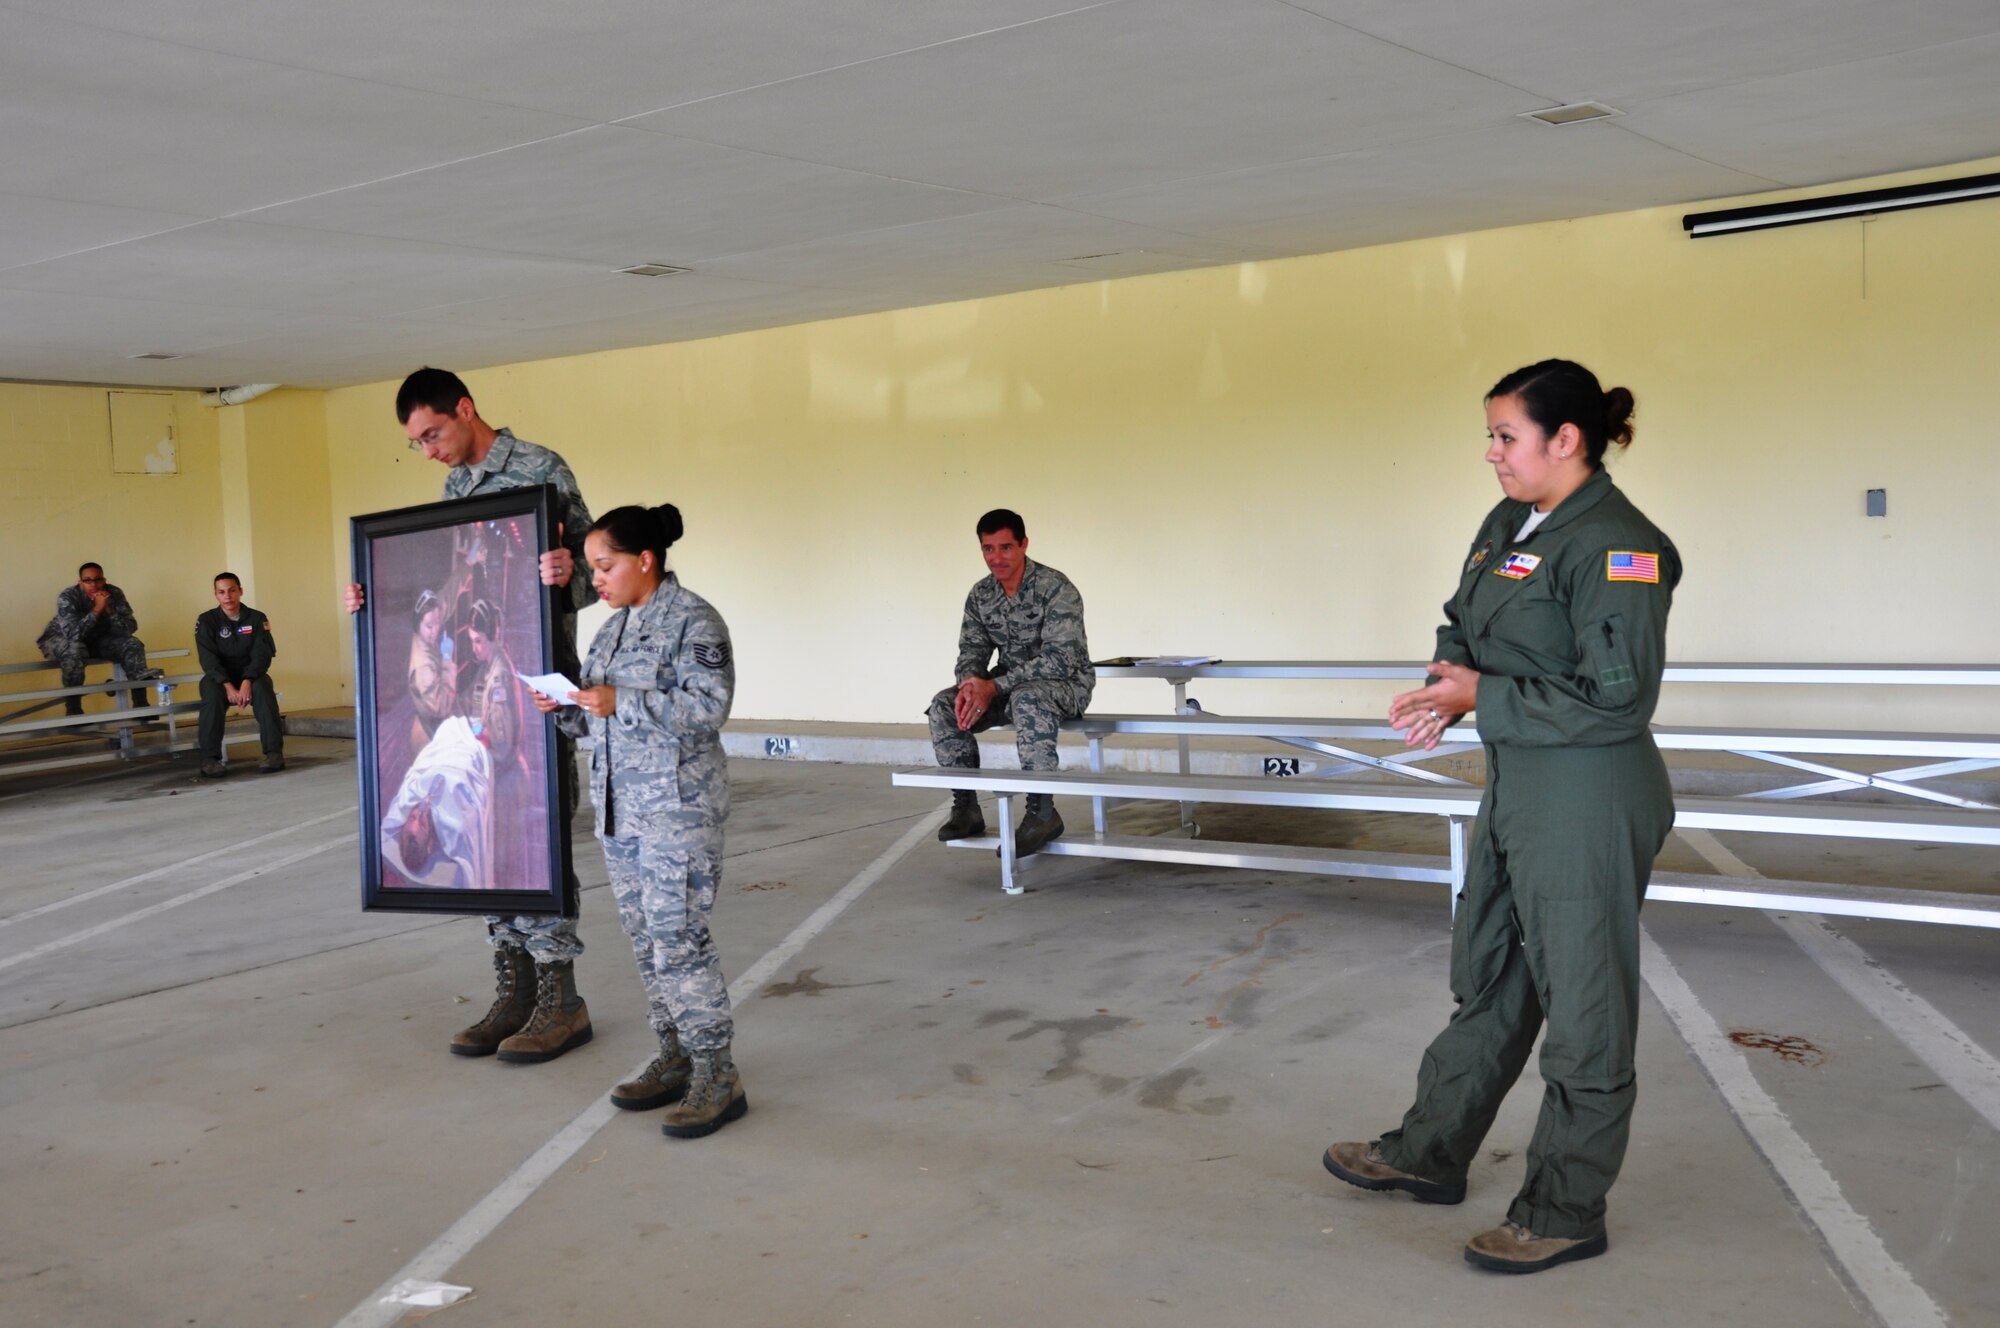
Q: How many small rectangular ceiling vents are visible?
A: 3